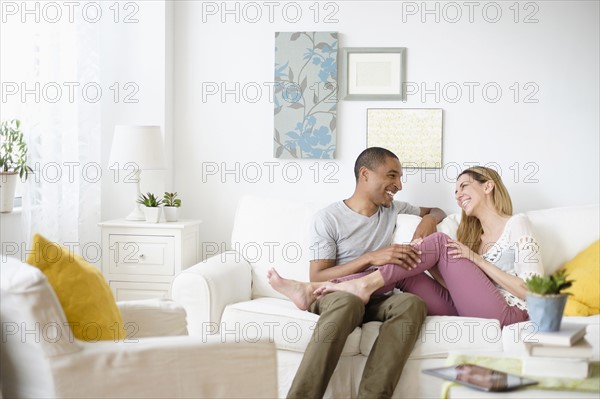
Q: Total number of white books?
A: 3